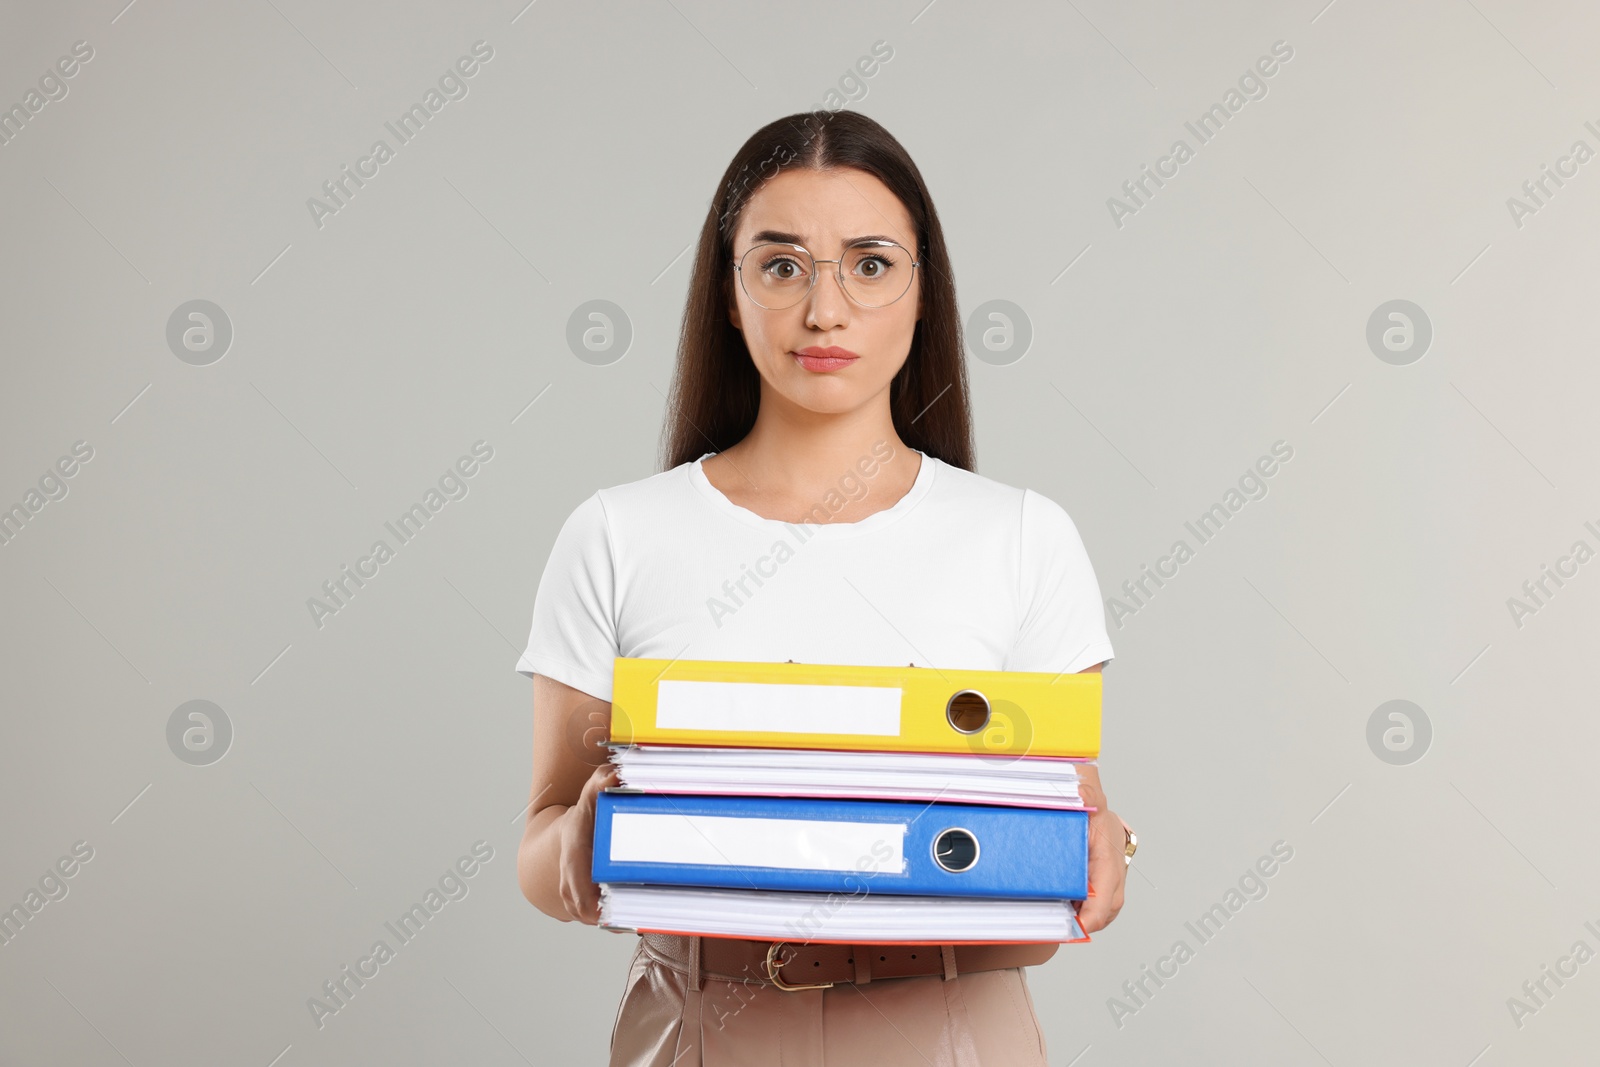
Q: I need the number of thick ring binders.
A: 4